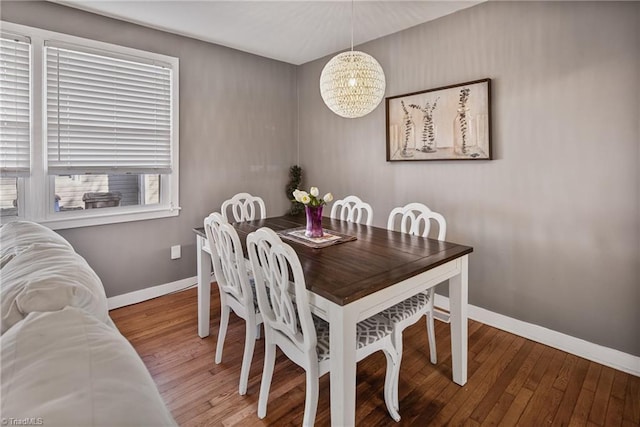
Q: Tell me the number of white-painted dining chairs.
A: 5